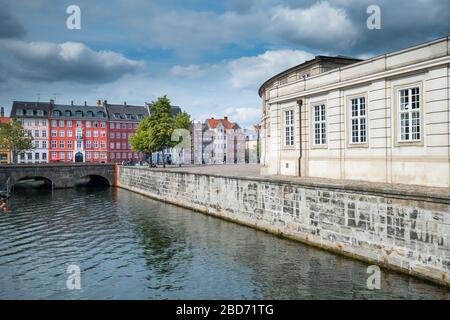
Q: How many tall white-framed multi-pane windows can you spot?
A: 4